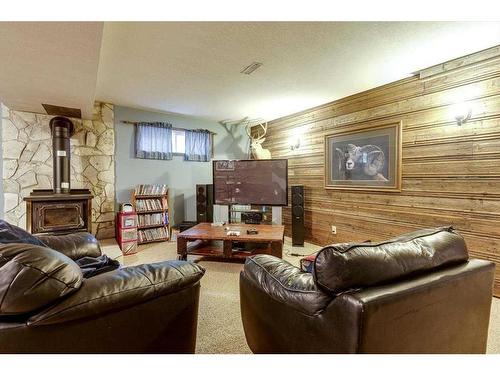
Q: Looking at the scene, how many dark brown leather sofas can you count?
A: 2